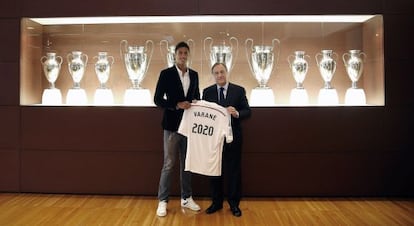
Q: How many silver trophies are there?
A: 10